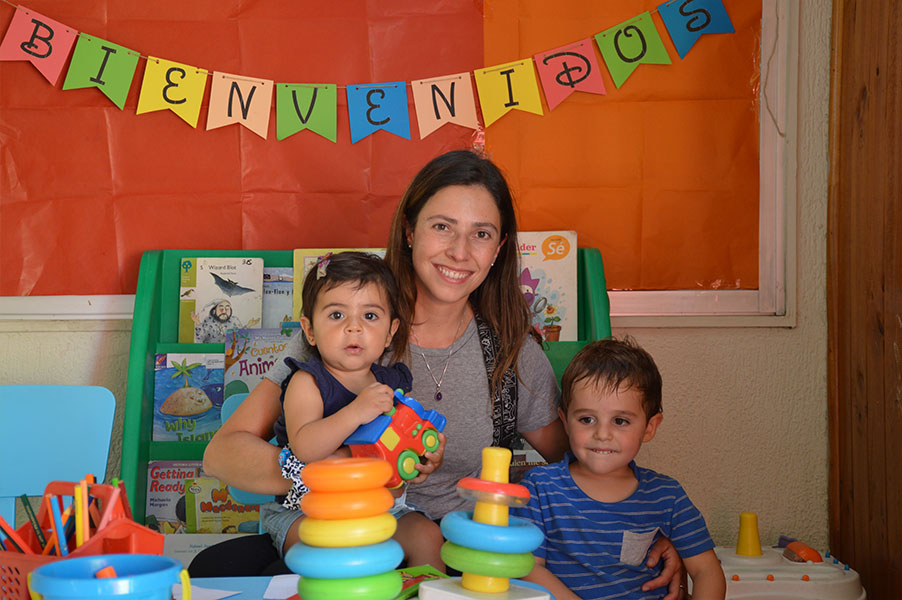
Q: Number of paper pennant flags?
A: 11